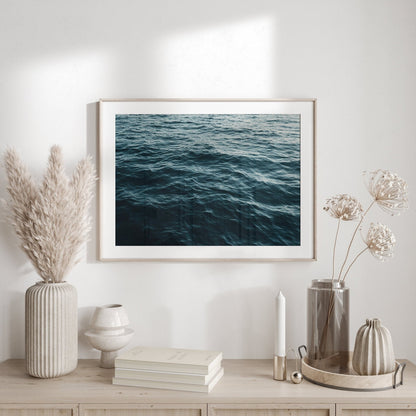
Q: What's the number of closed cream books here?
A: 3